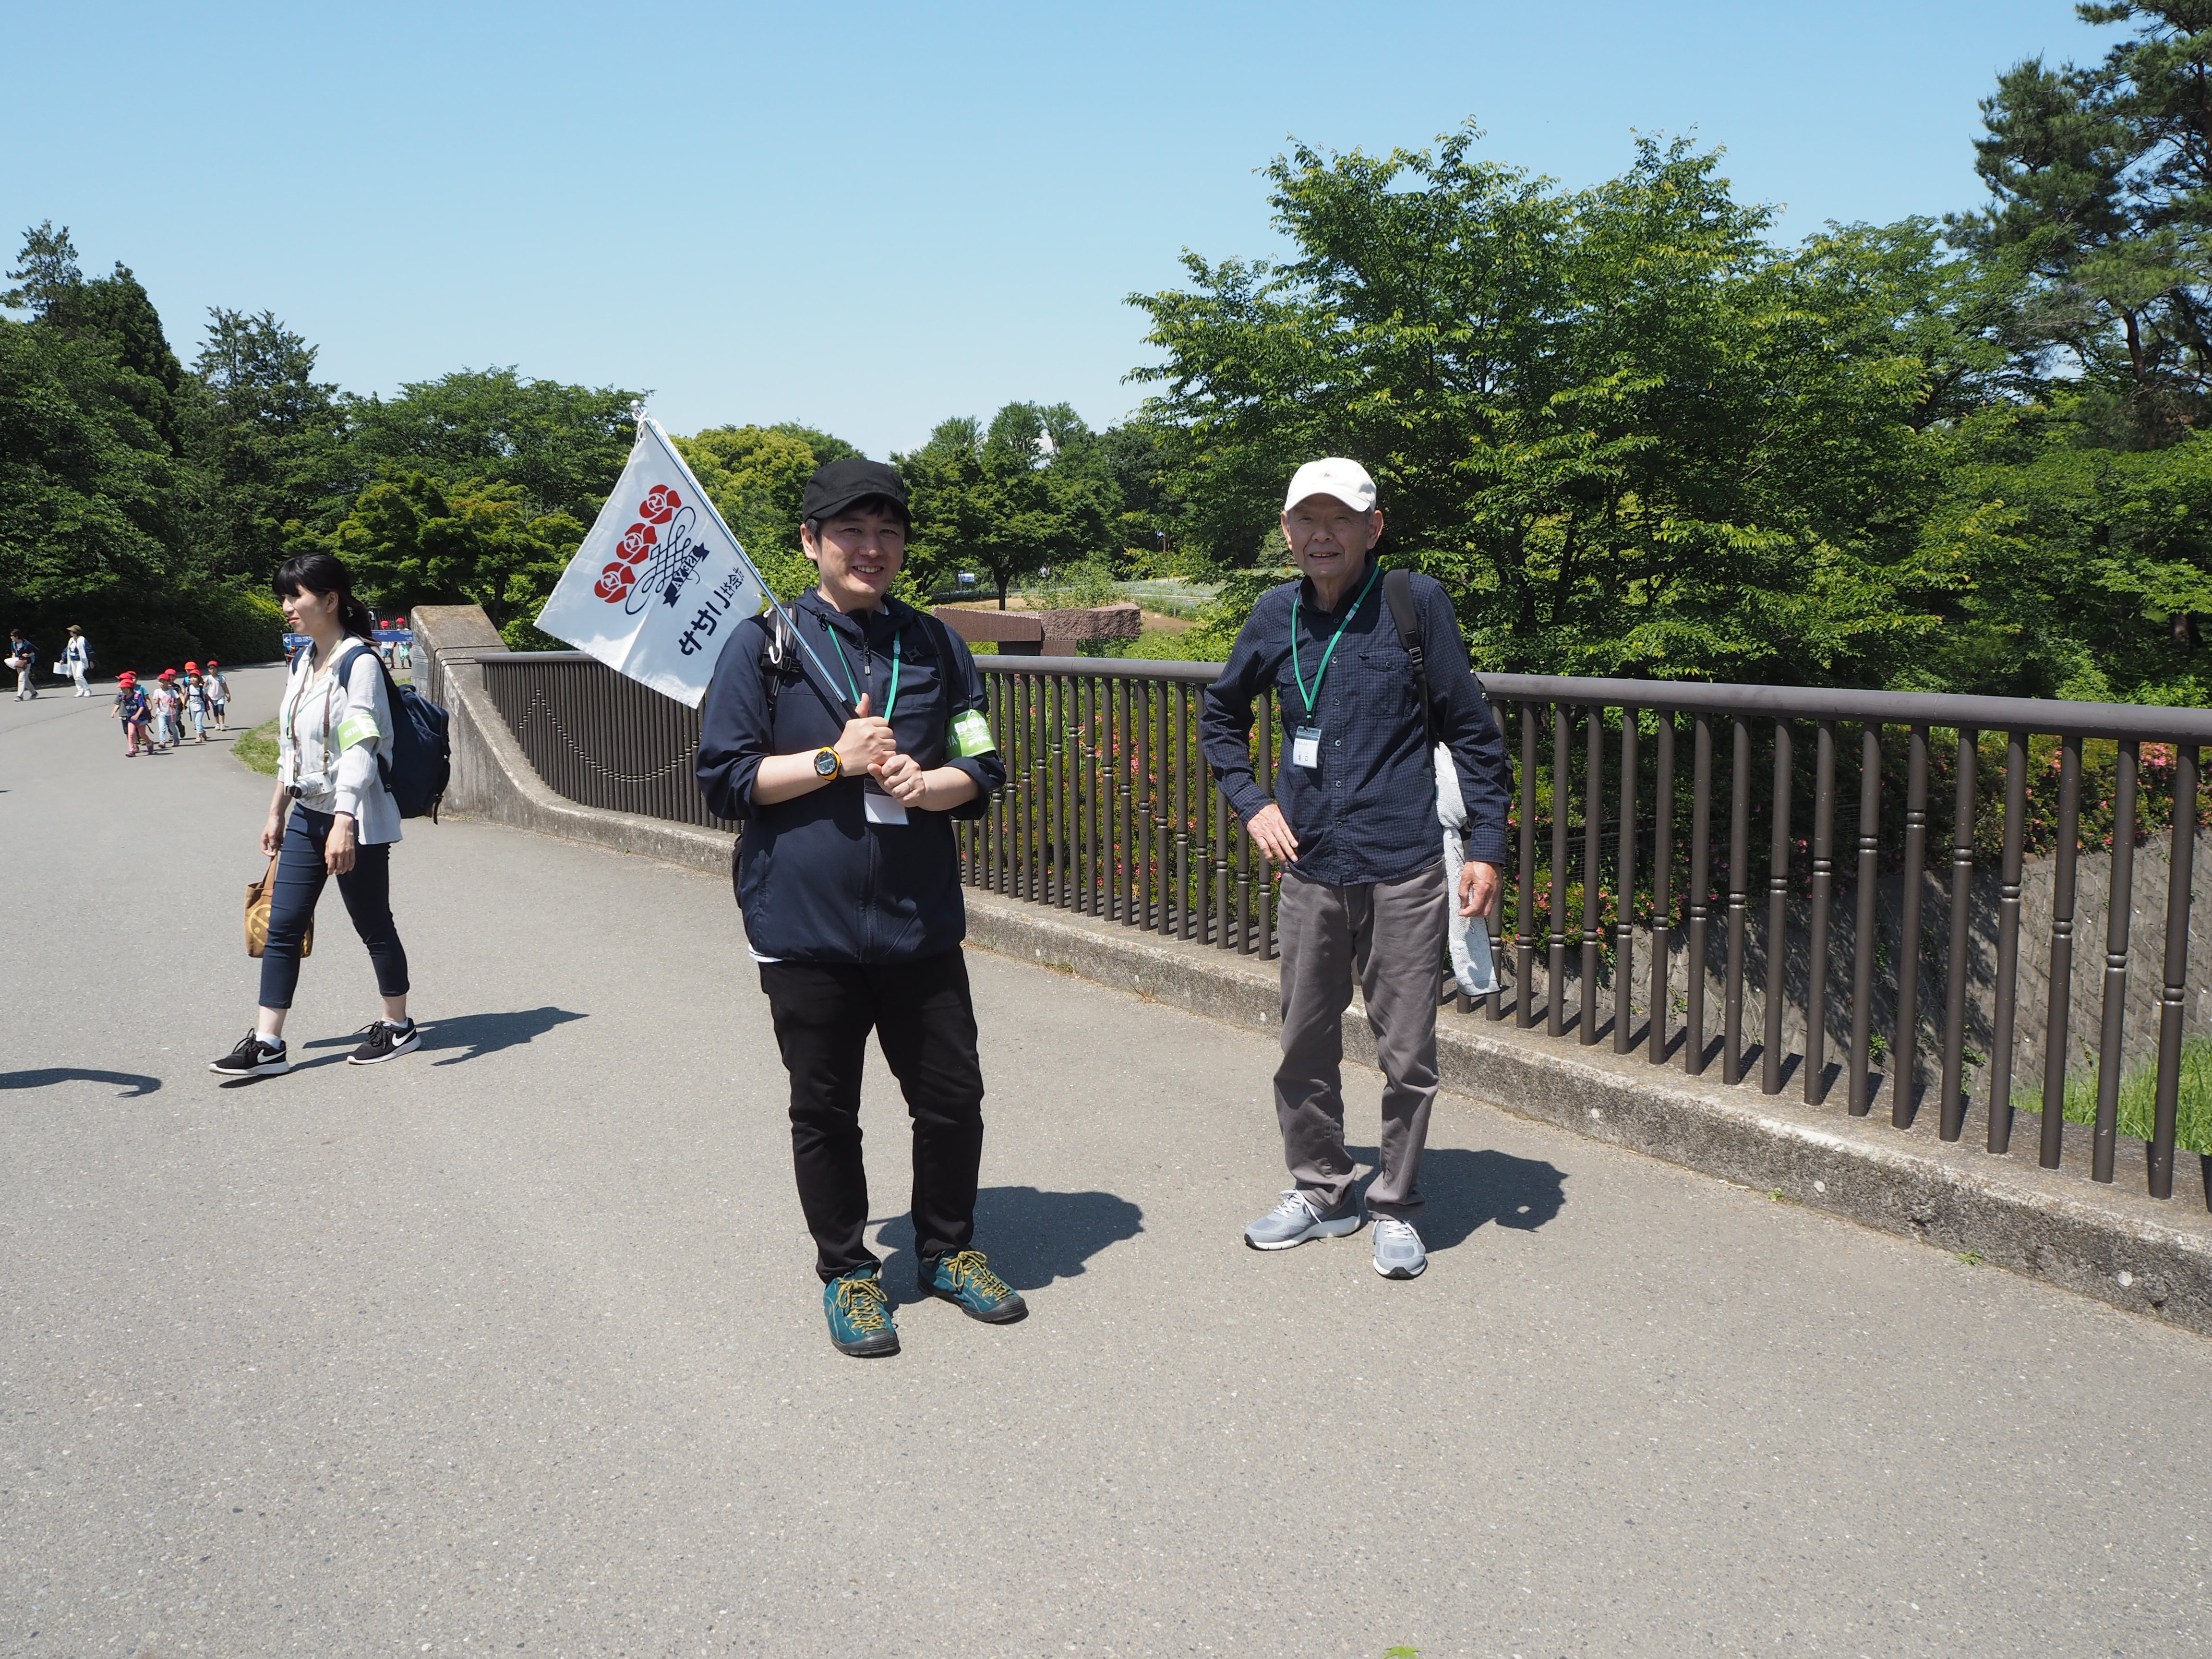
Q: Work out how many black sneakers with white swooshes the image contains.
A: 2